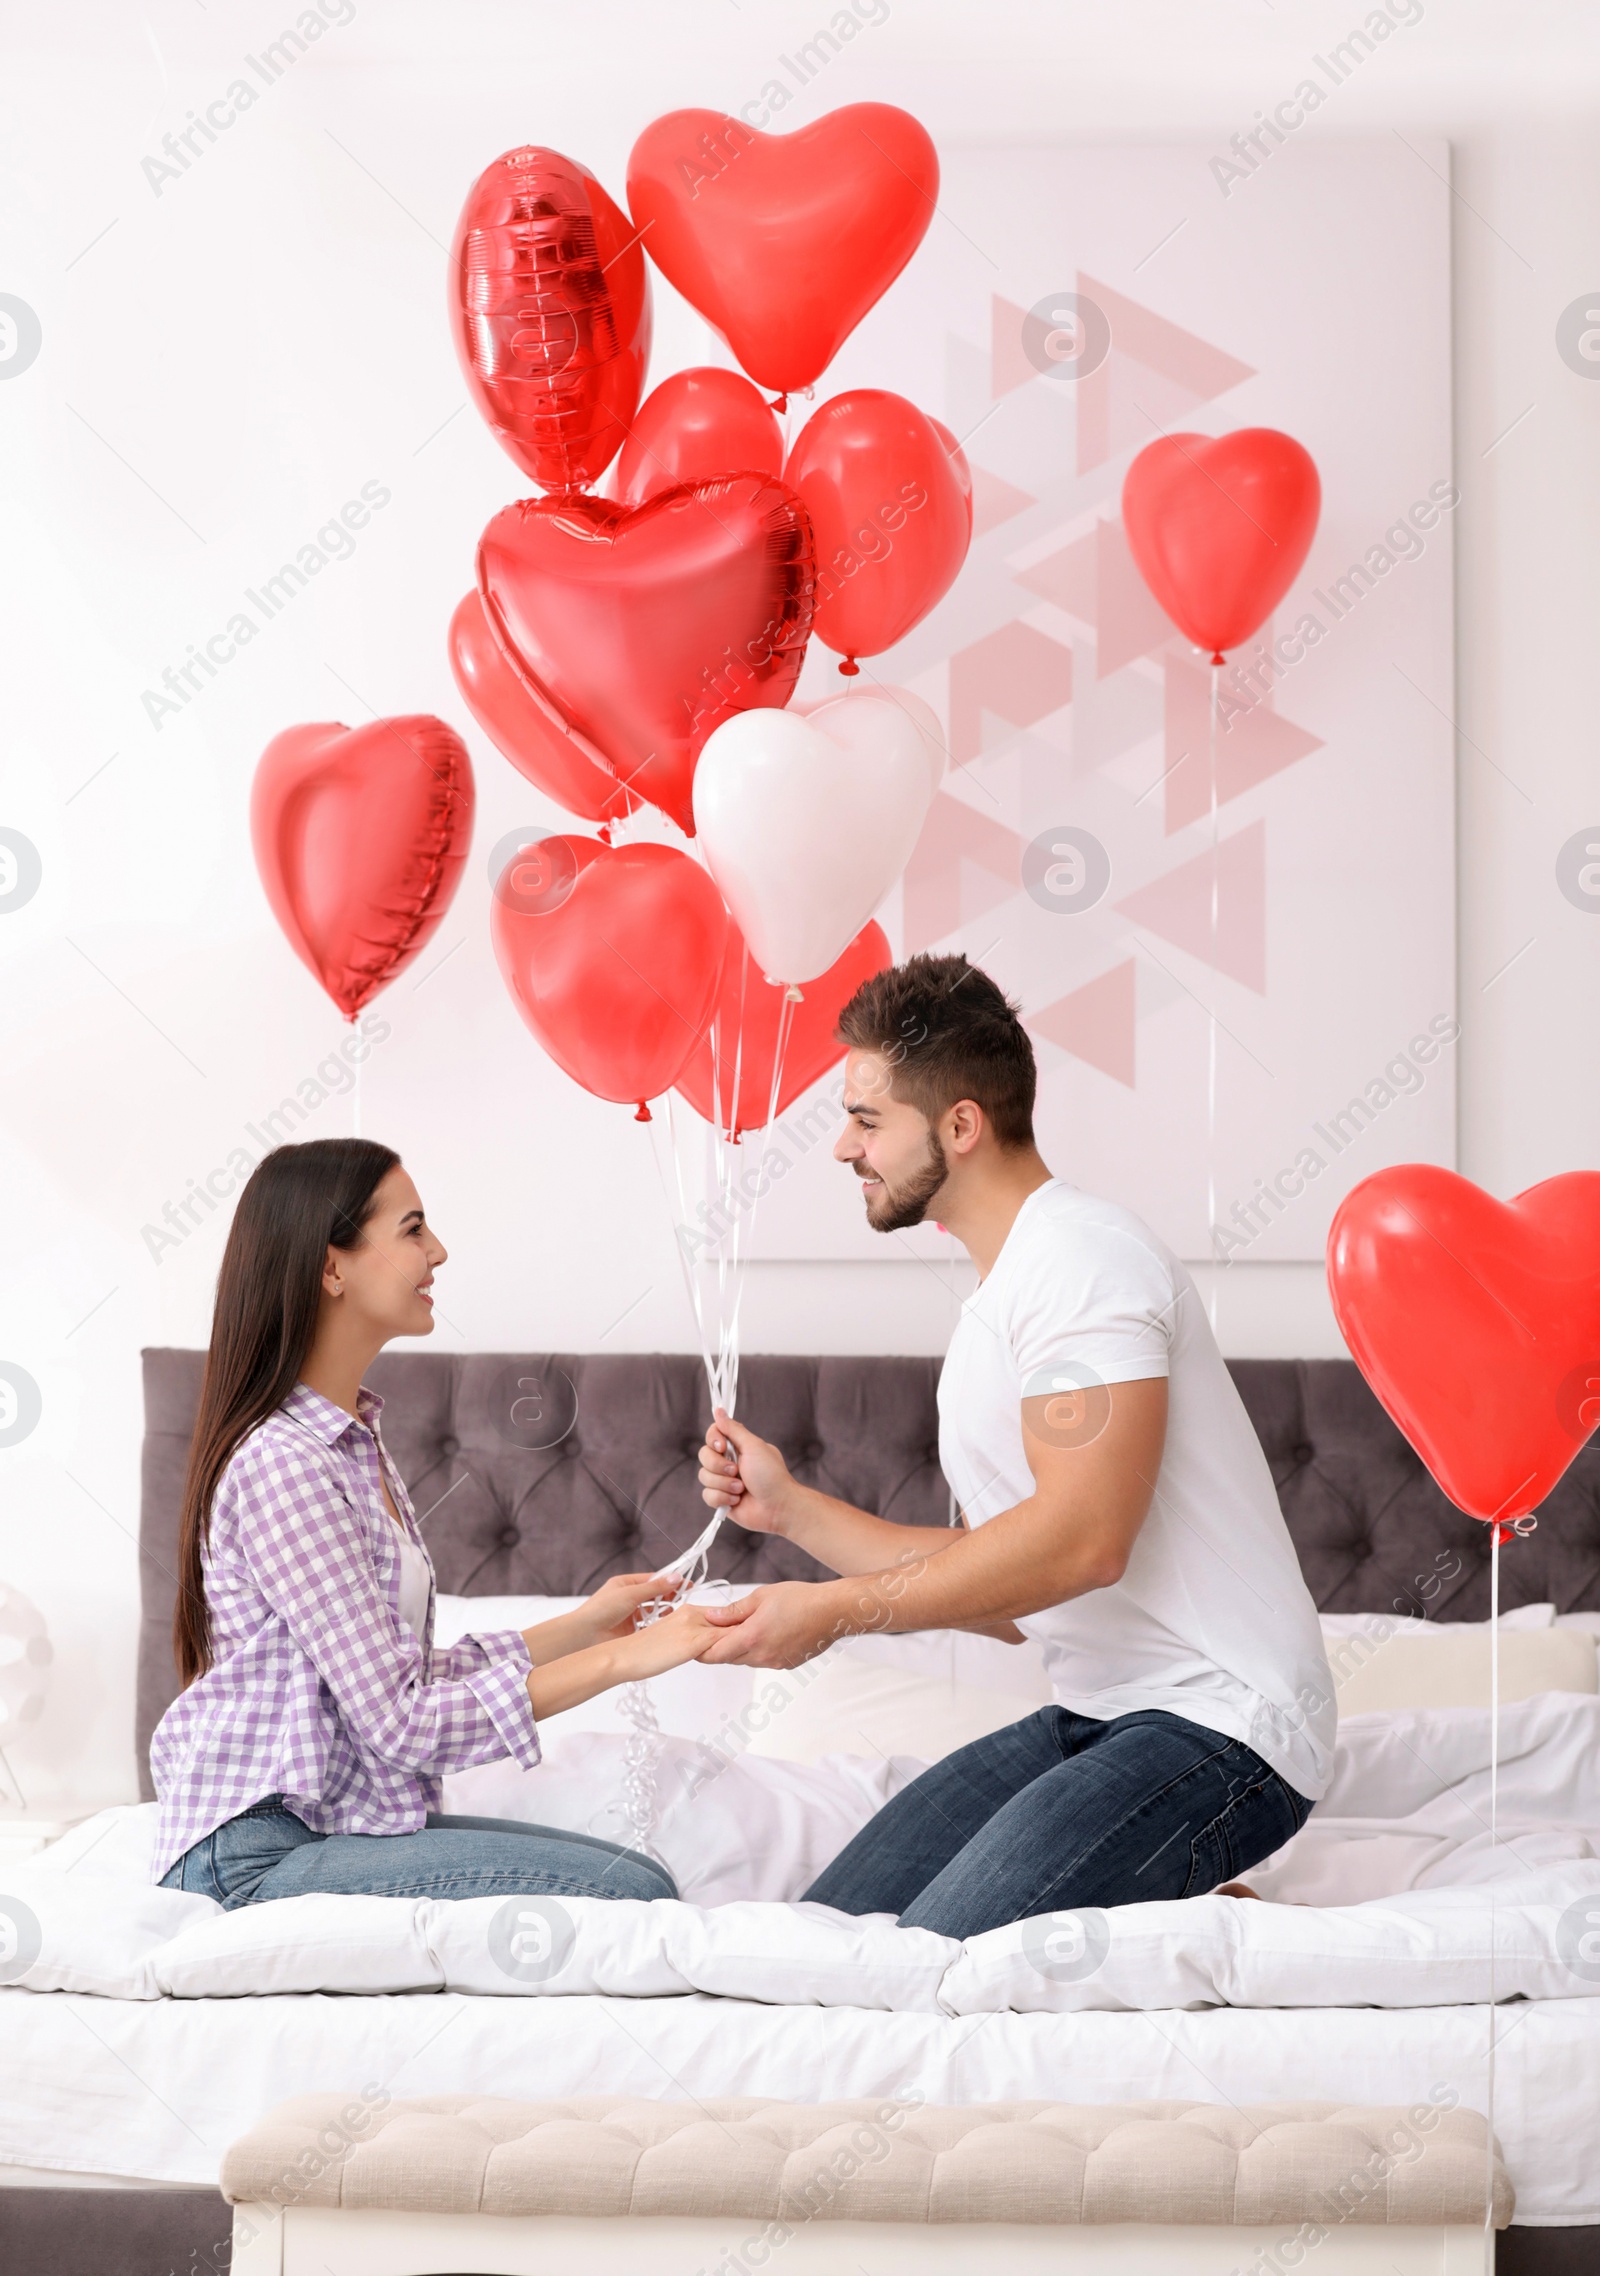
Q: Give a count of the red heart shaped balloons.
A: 11